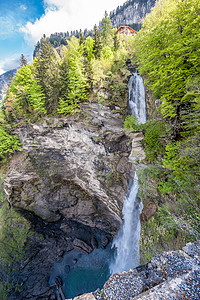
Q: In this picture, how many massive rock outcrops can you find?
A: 1